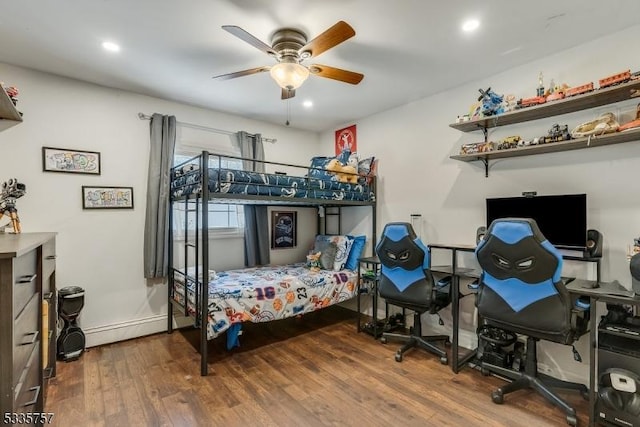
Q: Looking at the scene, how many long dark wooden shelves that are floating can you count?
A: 2